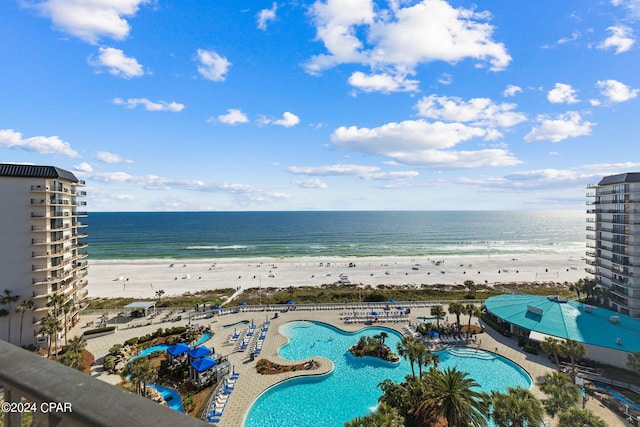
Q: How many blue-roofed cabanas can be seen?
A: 3